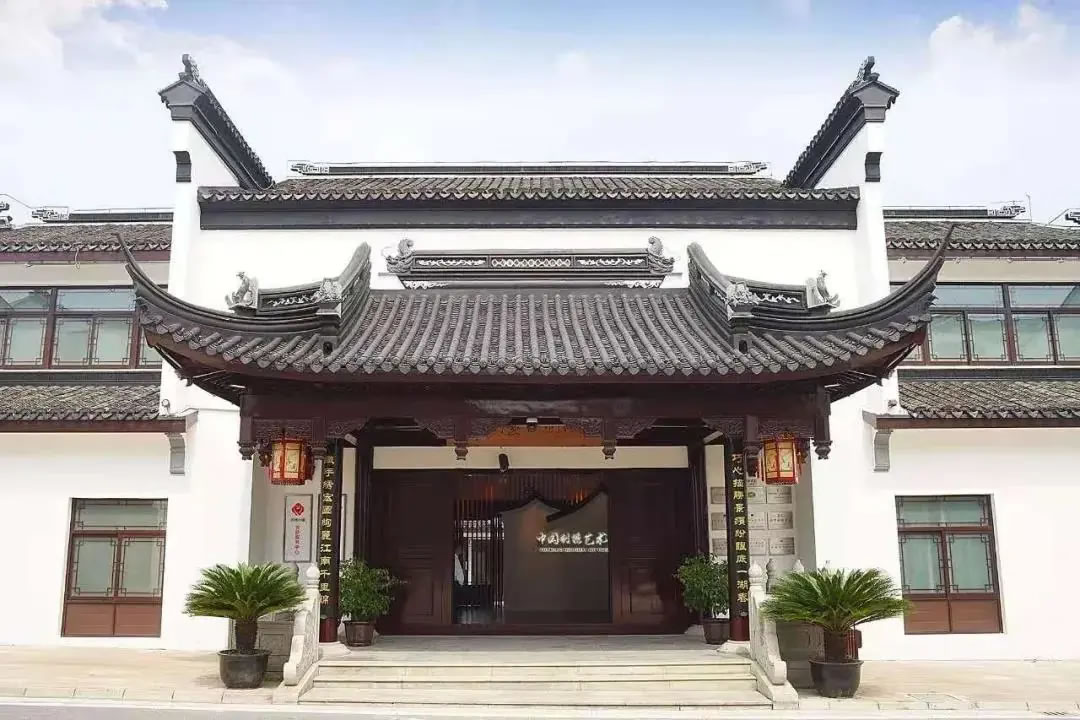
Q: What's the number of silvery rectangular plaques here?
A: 9